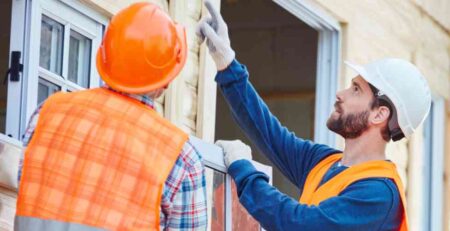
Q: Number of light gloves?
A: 2